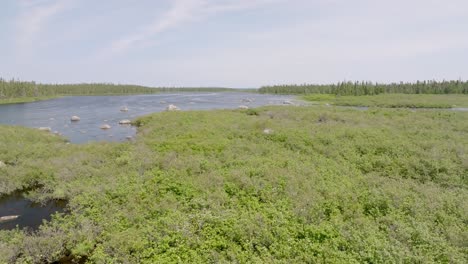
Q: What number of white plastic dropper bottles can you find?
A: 0